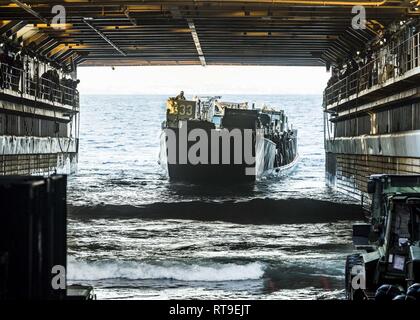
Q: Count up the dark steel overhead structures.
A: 1